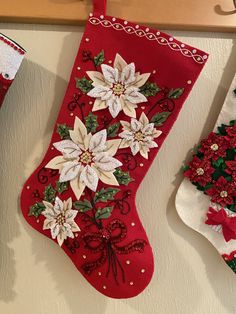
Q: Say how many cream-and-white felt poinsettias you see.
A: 4